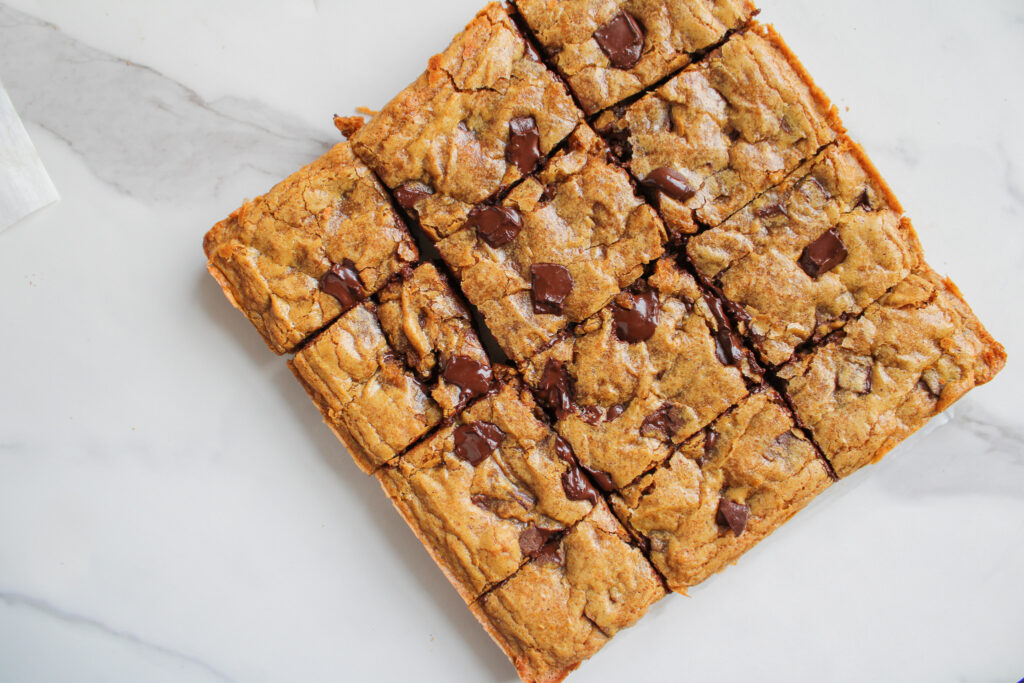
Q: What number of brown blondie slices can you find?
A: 12